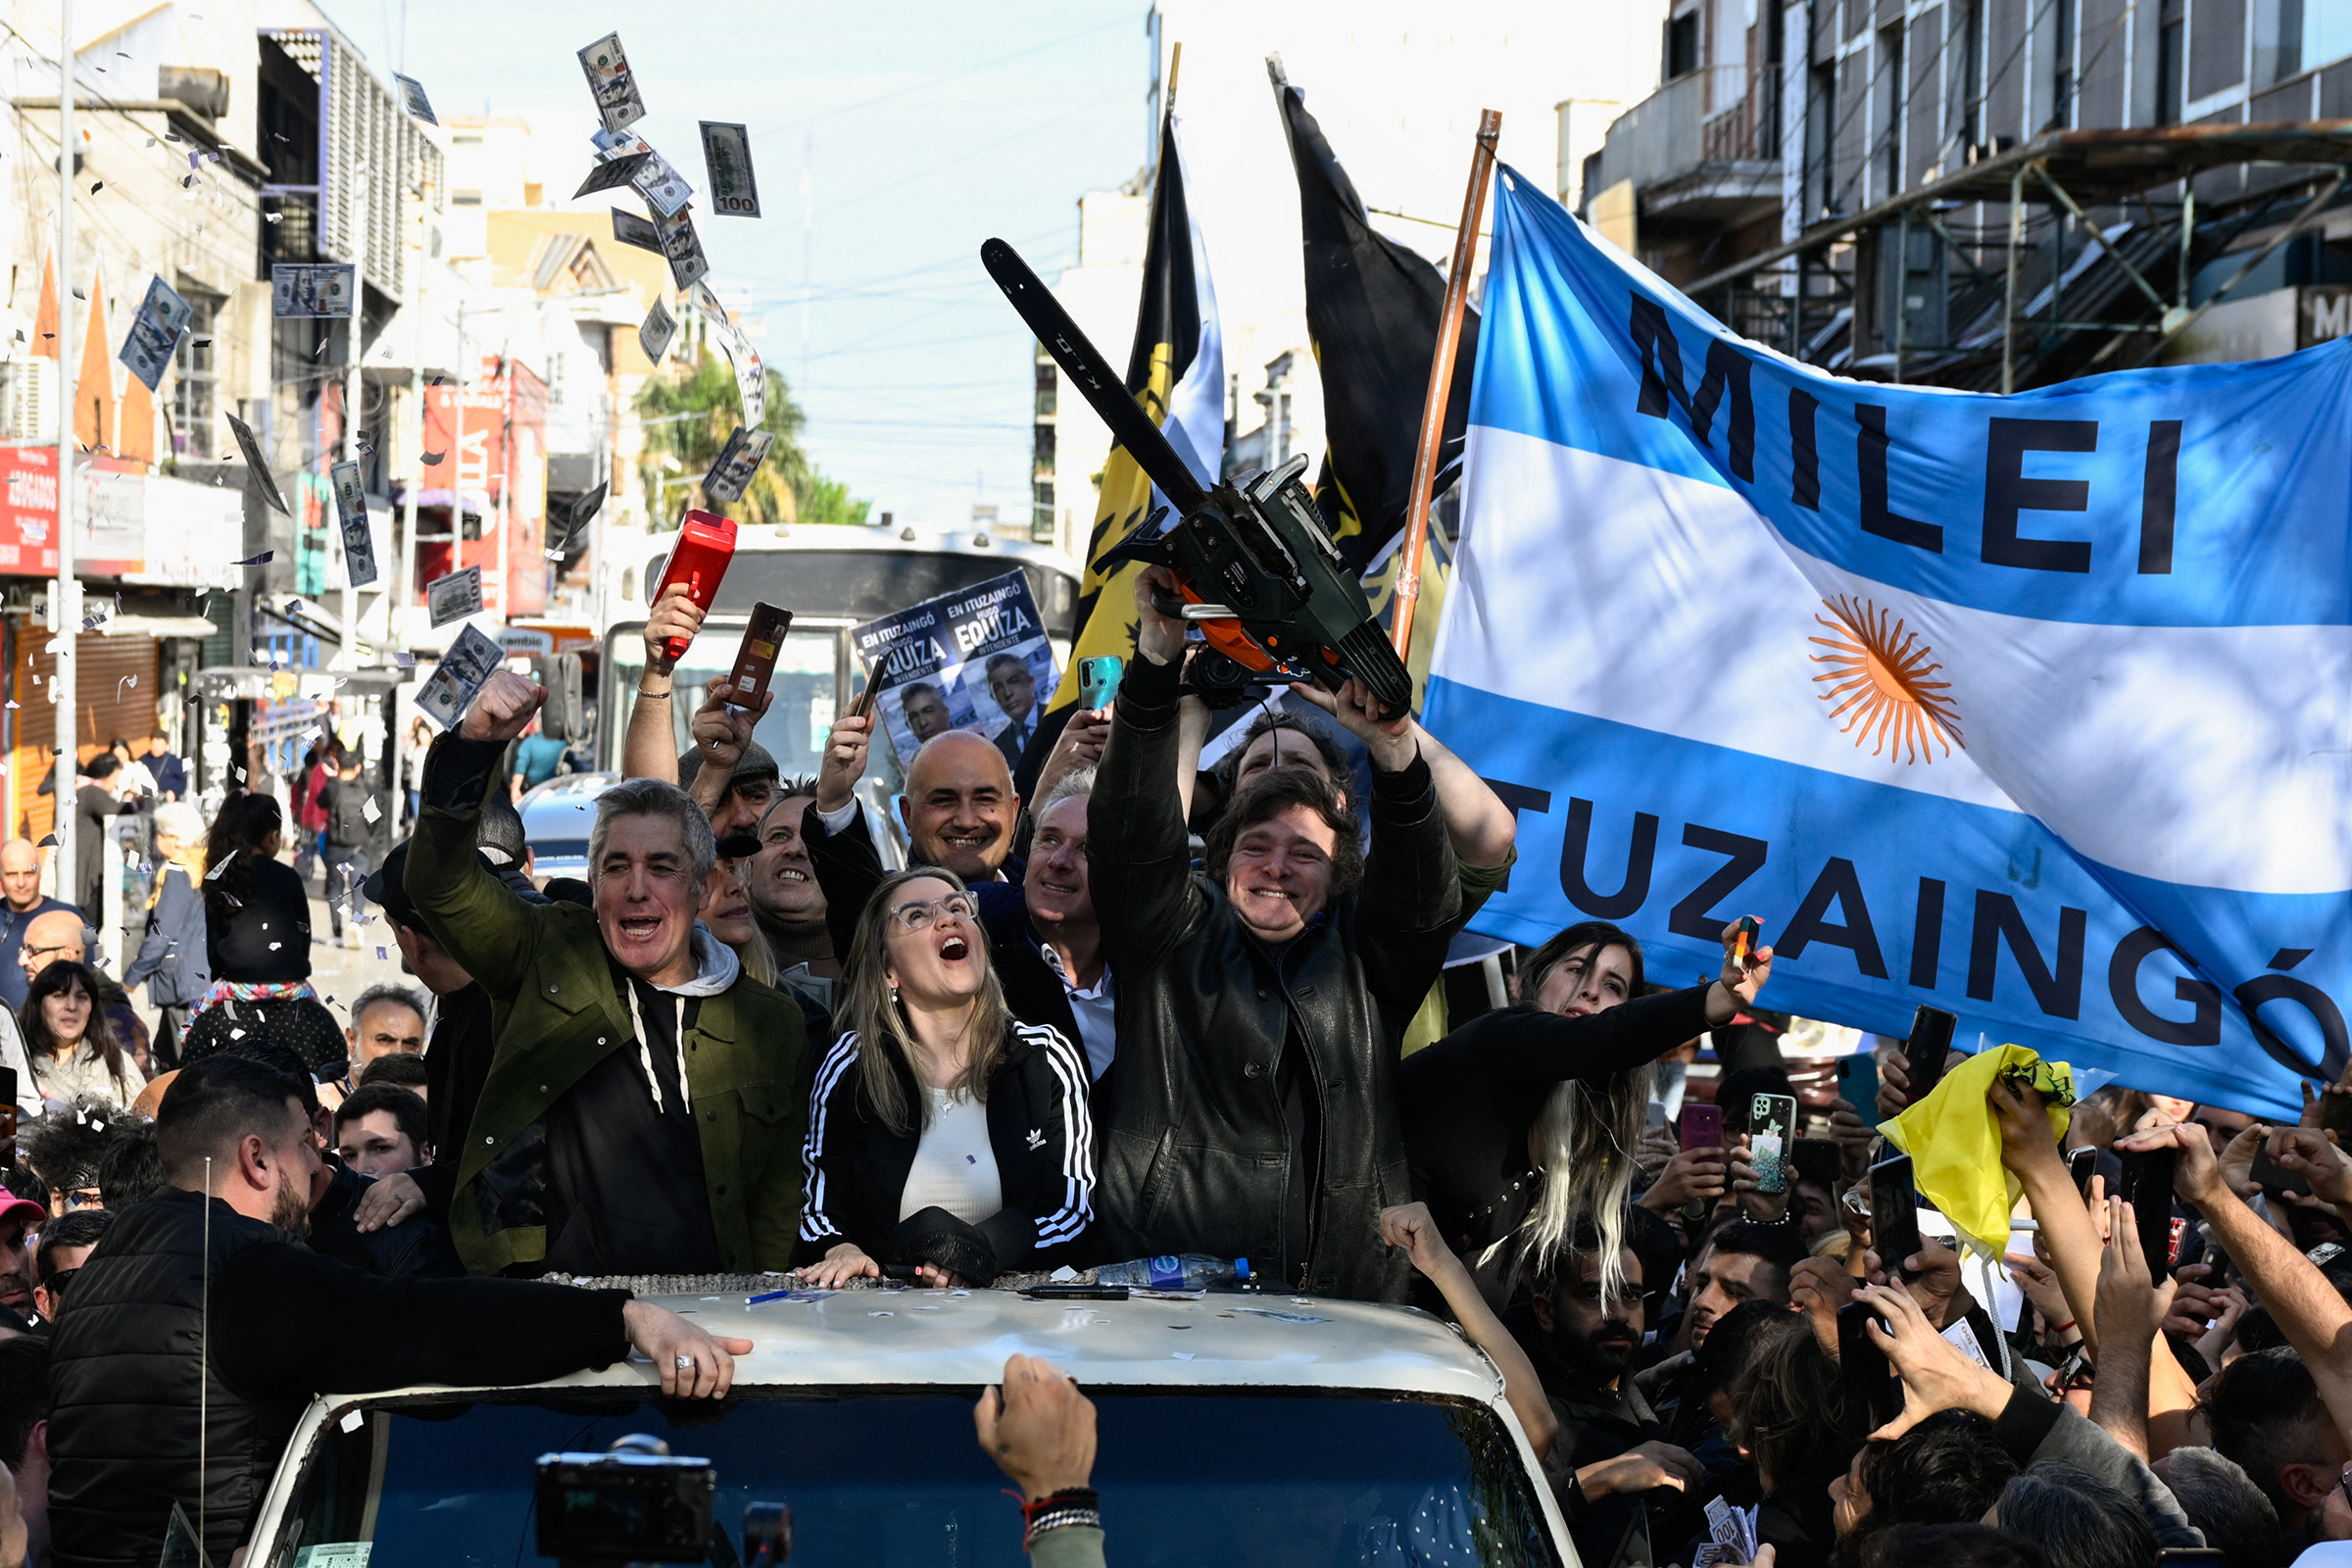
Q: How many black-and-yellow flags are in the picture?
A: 2